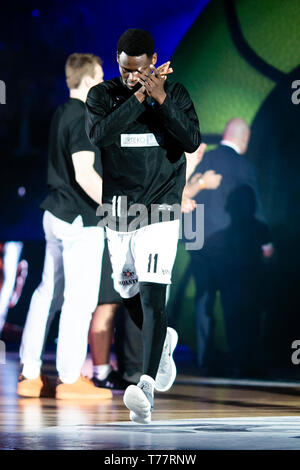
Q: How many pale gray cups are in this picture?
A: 0